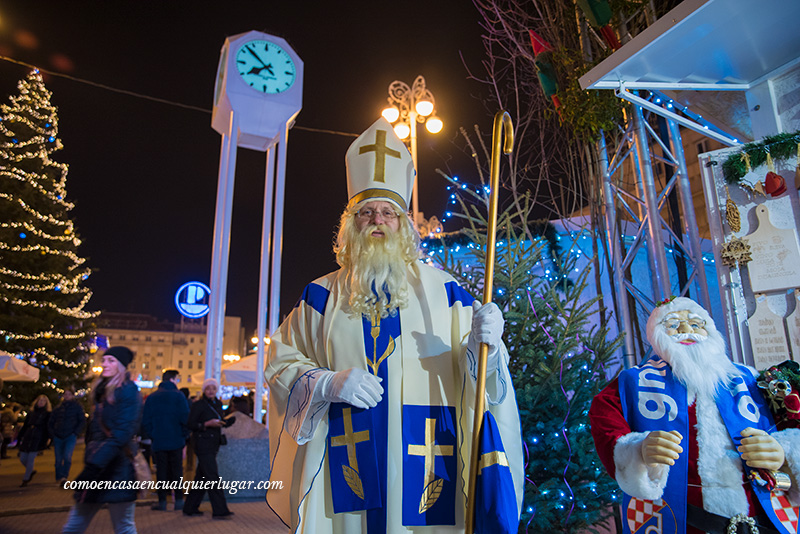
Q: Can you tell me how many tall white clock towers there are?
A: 1